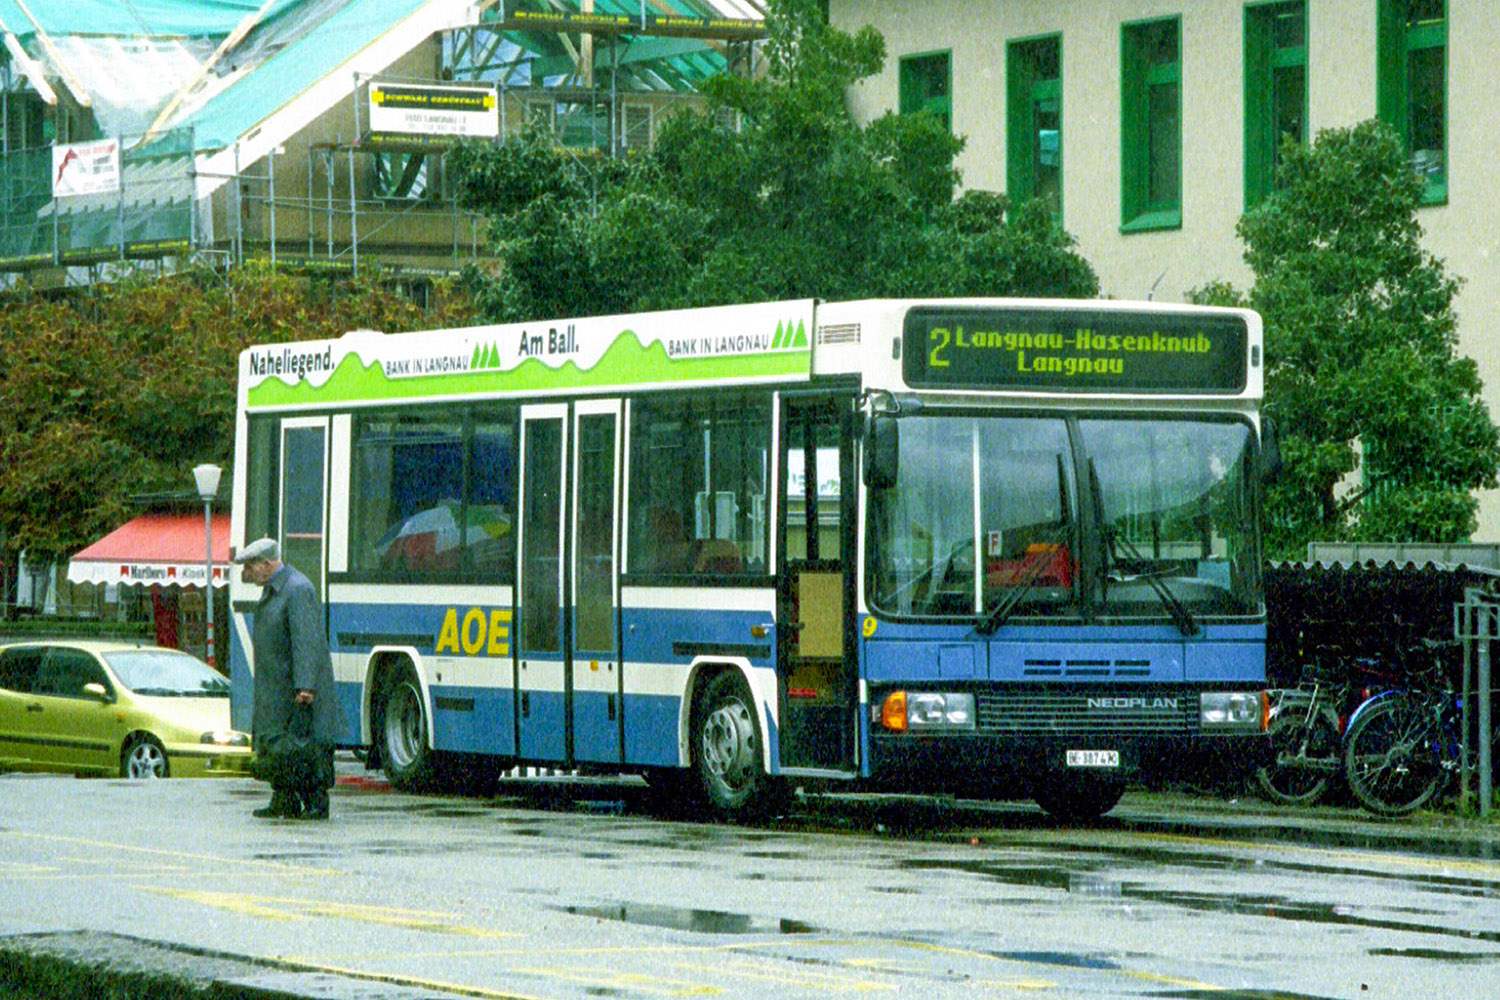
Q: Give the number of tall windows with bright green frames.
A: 5